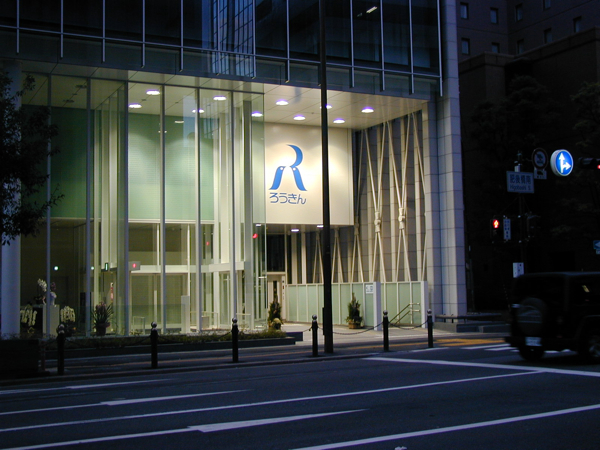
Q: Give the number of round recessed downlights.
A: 10